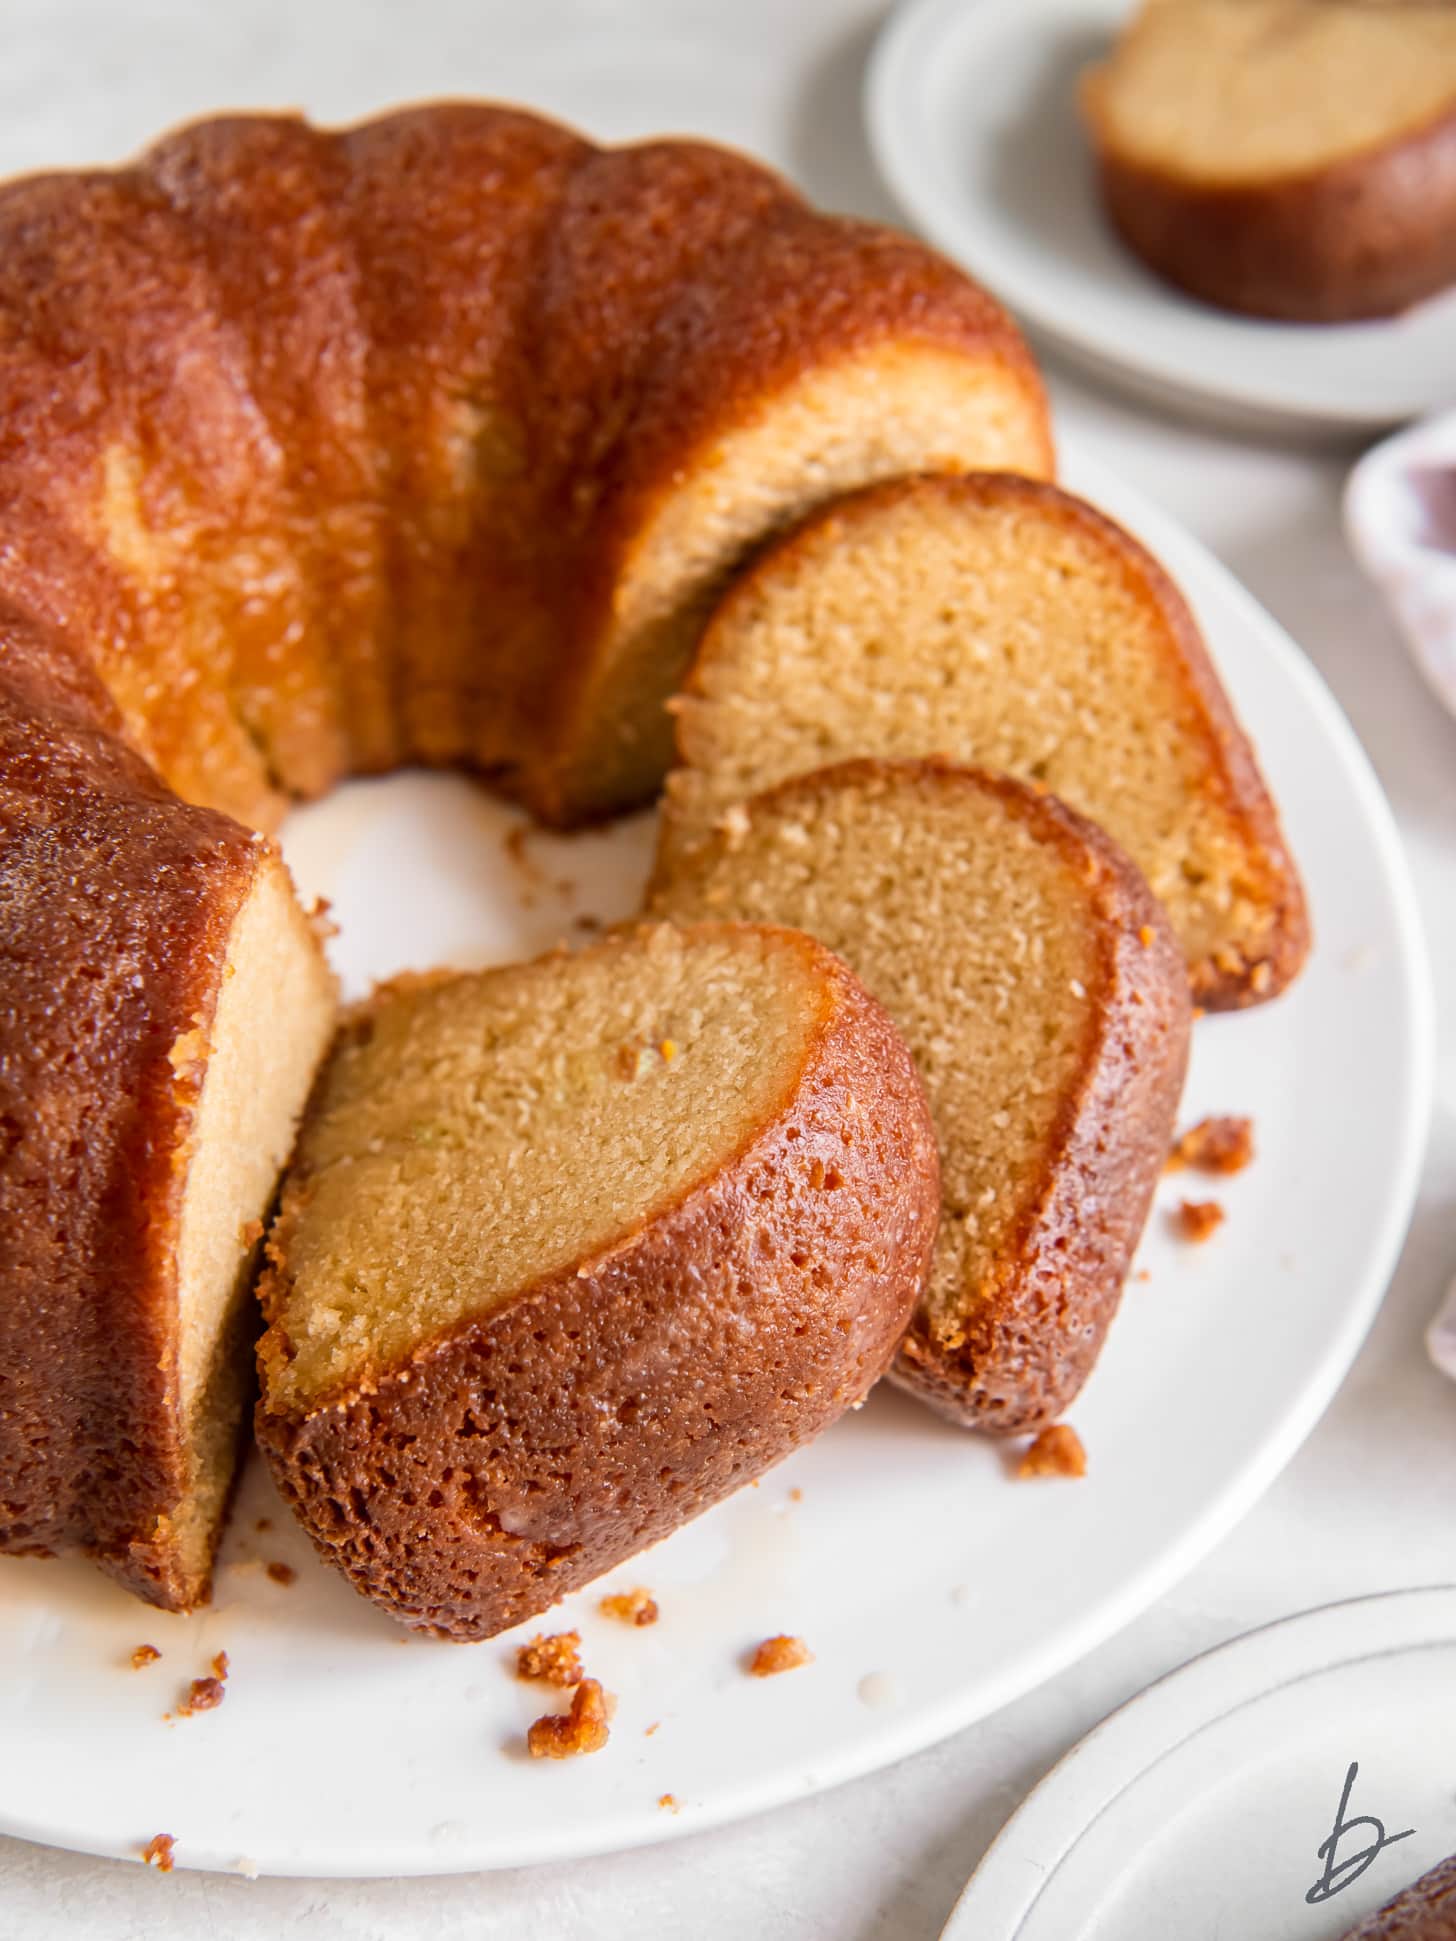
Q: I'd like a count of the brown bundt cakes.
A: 1